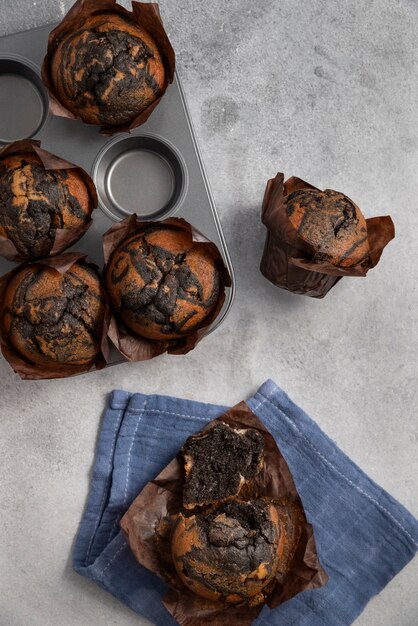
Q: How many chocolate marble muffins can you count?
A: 6